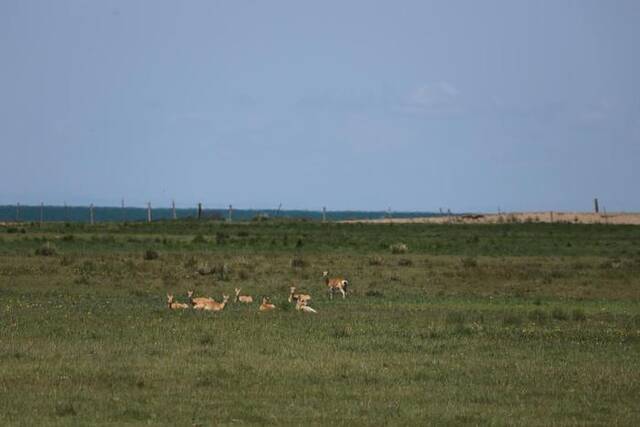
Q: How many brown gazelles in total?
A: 8